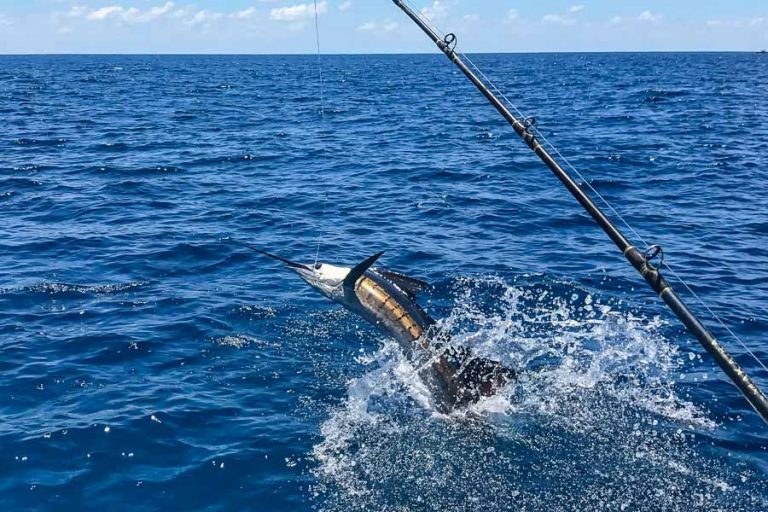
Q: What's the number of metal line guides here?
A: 3